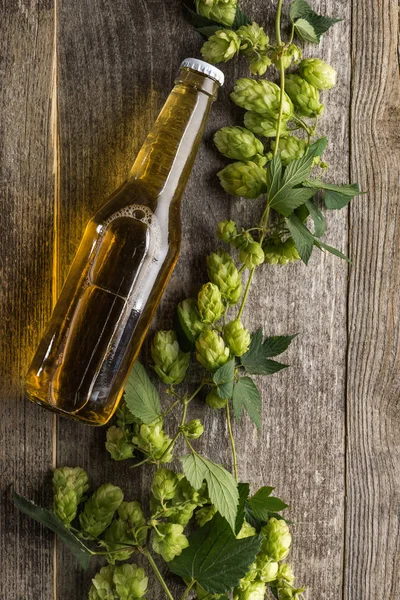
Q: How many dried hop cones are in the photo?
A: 0